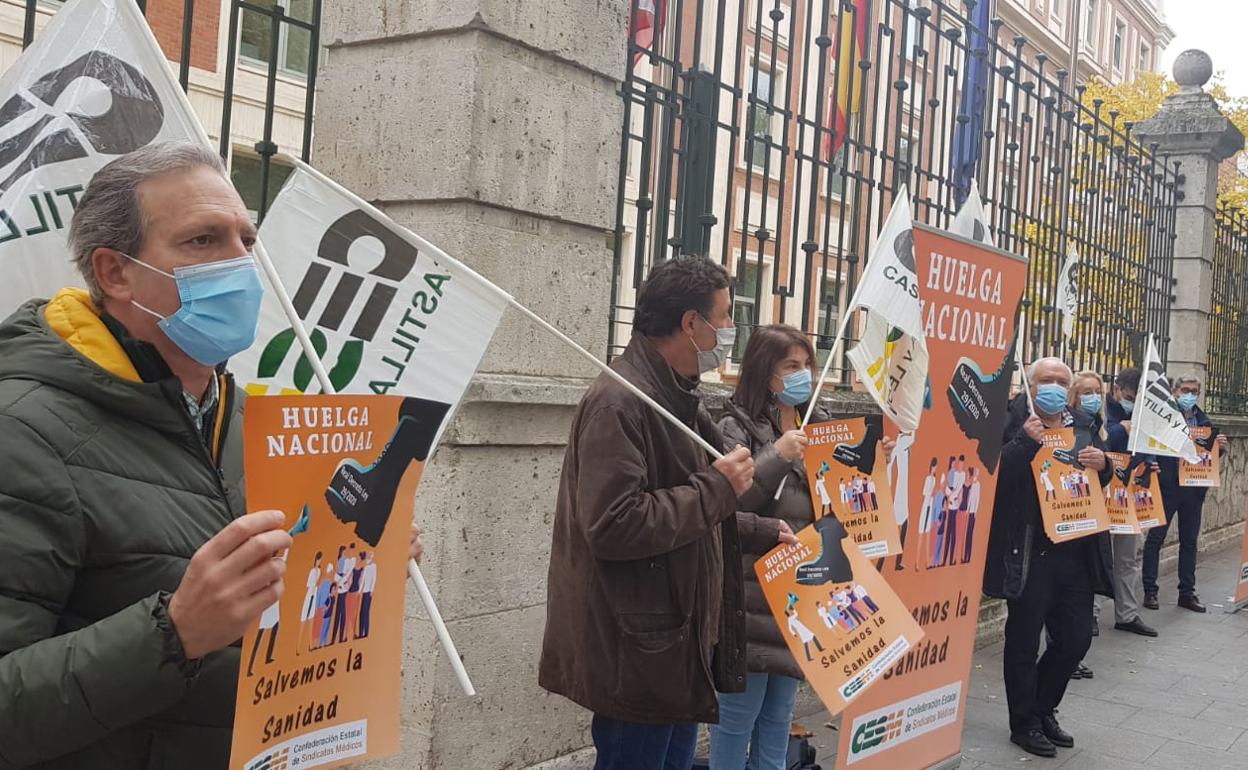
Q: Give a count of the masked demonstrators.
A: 7